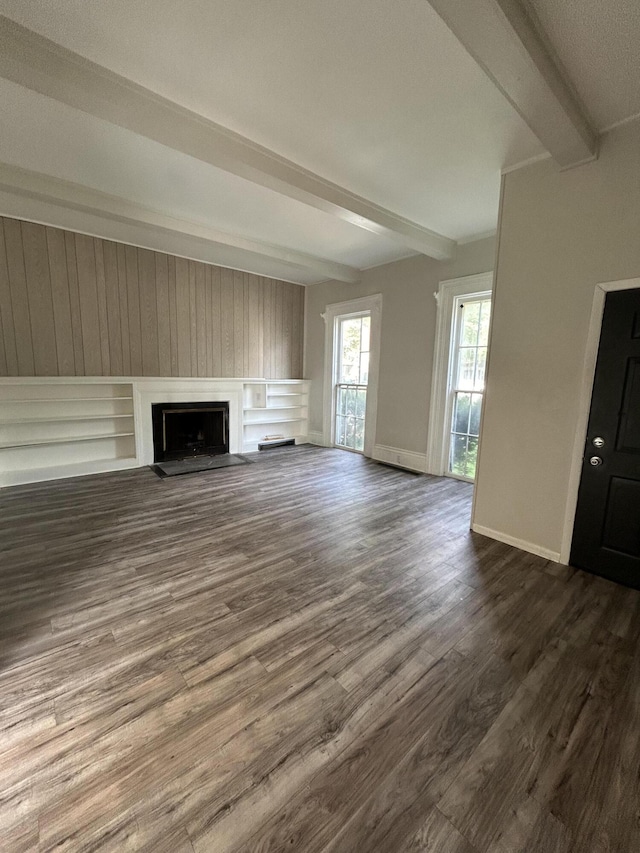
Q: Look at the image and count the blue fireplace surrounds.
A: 0